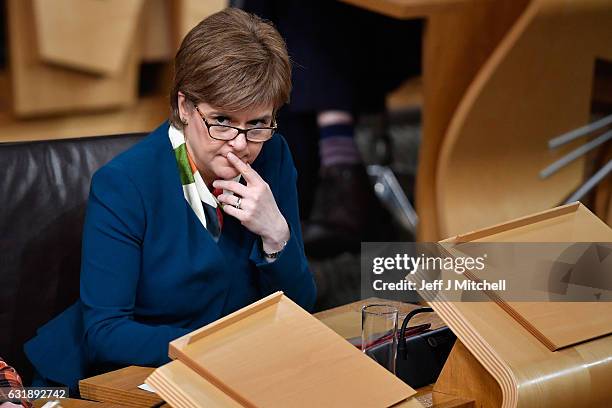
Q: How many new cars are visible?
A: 0